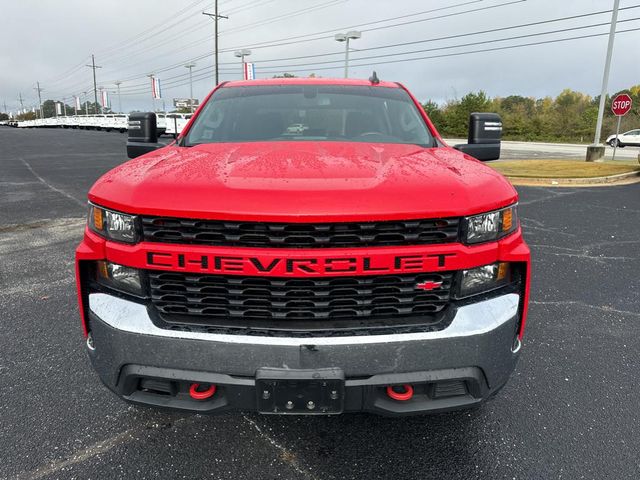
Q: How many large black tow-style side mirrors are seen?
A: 2